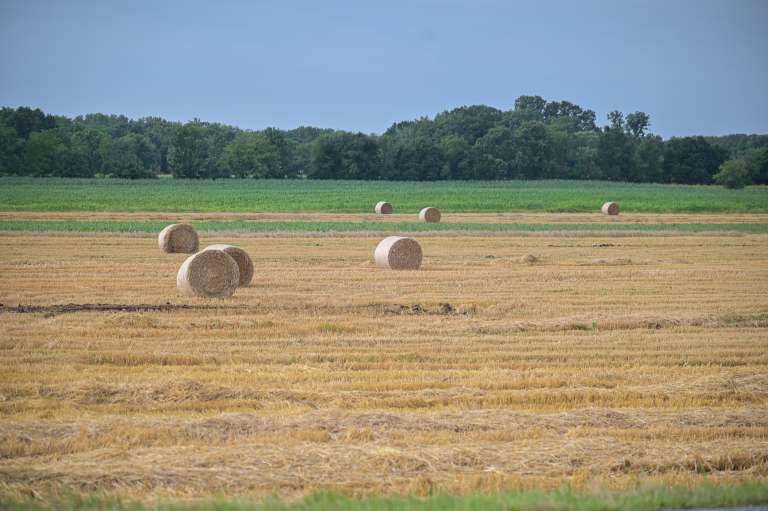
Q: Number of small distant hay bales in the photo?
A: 3